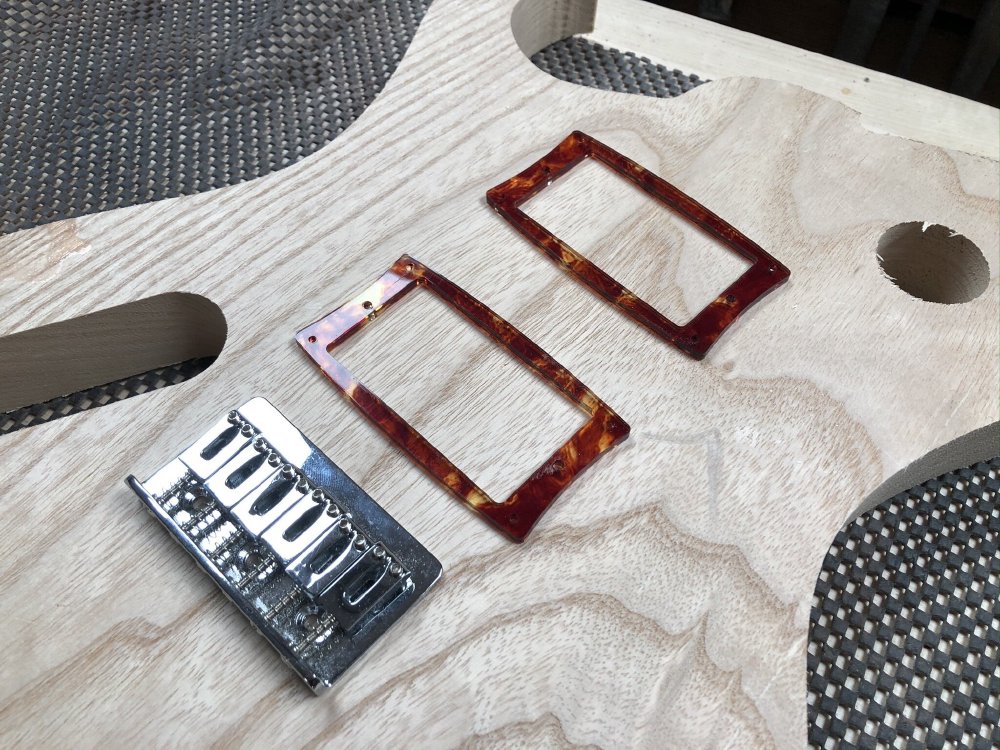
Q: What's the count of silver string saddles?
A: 6